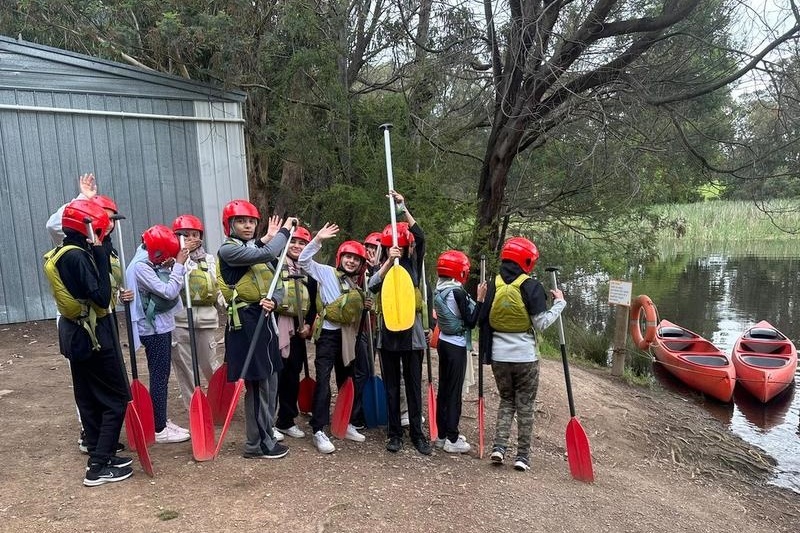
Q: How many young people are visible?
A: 12